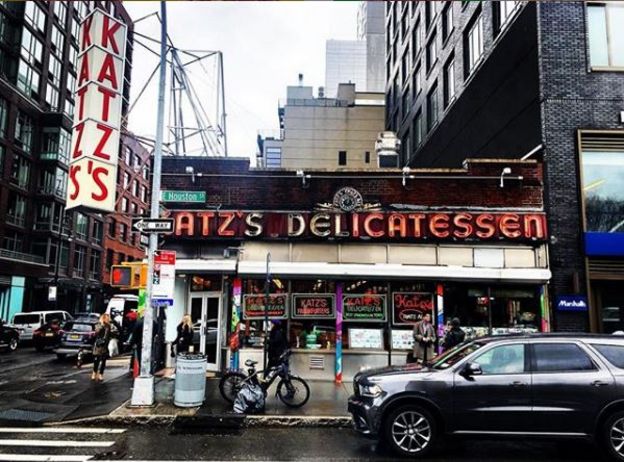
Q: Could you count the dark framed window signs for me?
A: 4